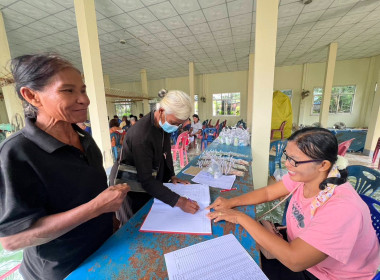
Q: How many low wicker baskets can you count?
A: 0